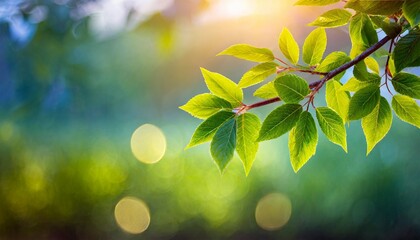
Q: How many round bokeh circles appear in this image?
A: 3